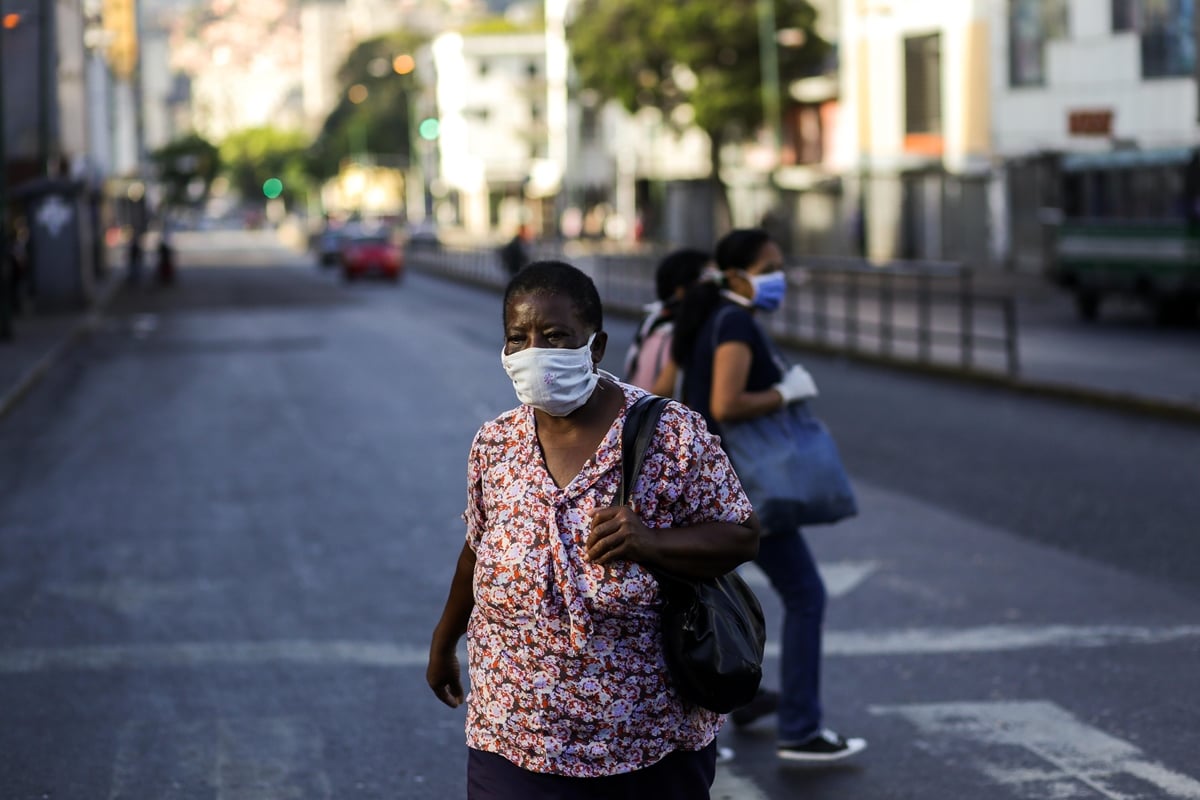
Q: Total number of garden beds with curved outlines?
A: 0